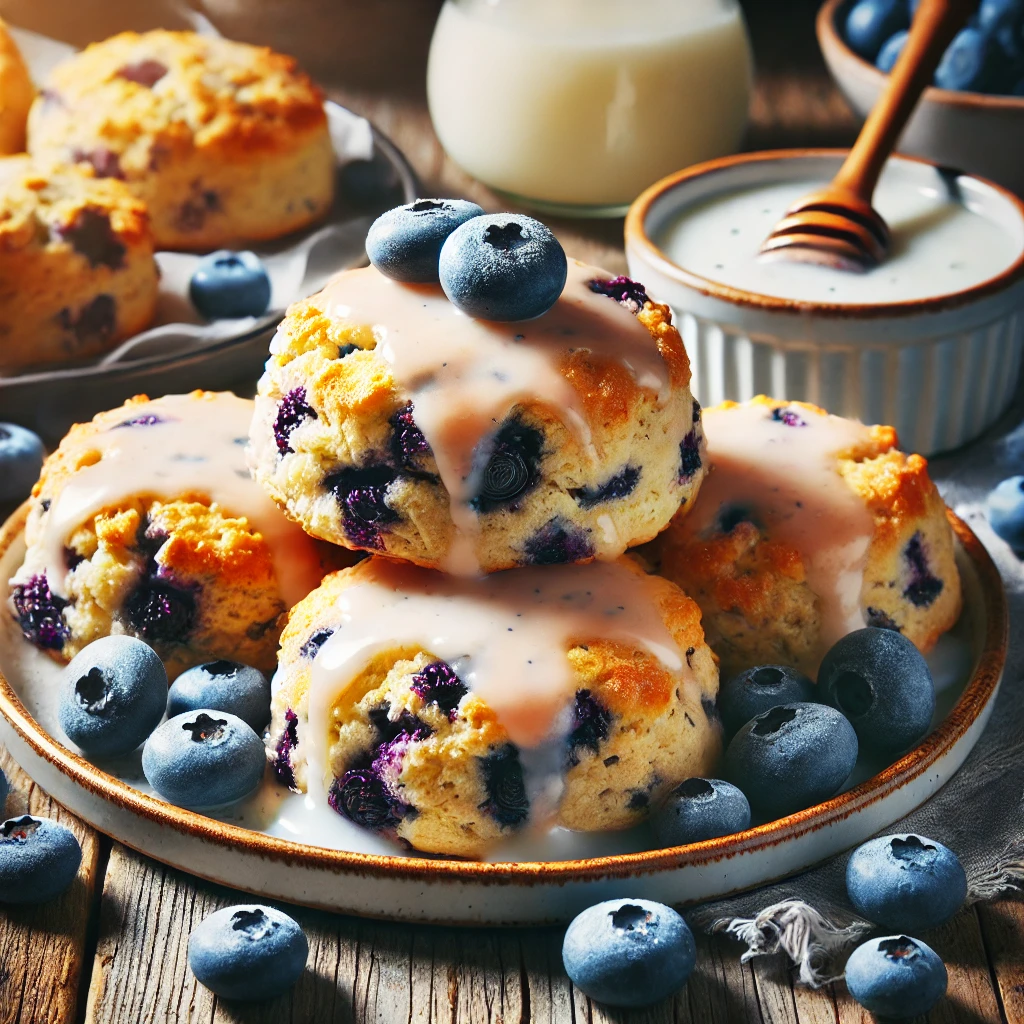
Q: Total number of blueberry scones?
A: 7